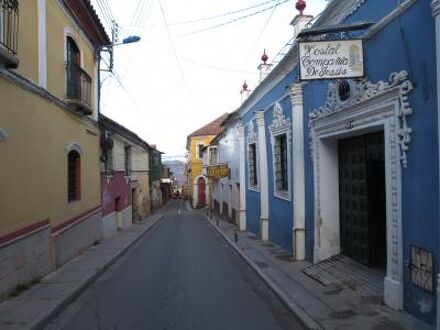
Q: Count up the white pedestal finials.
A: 3